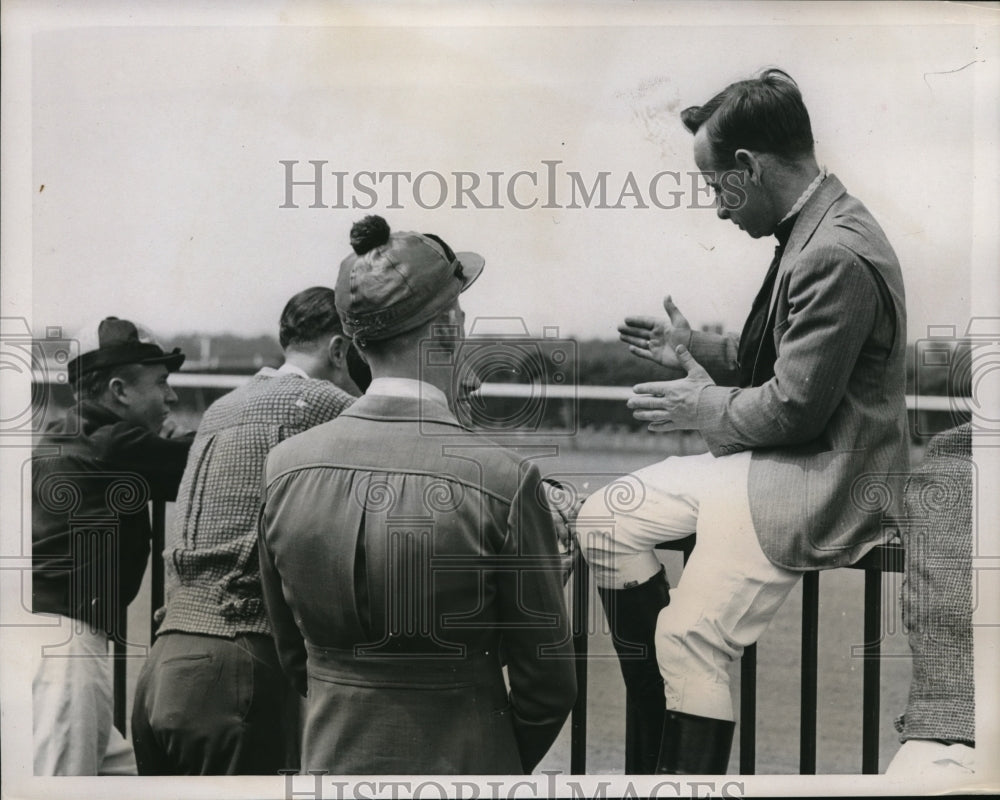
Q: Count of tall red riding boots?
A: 0